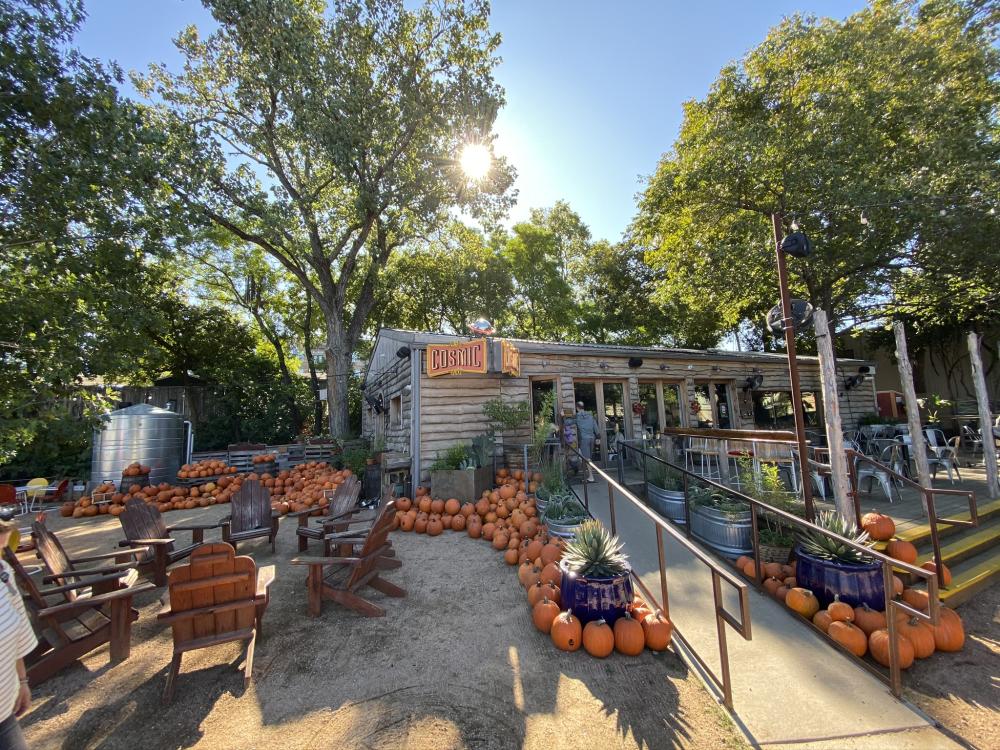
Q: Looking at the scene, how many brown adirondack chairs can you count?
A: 8